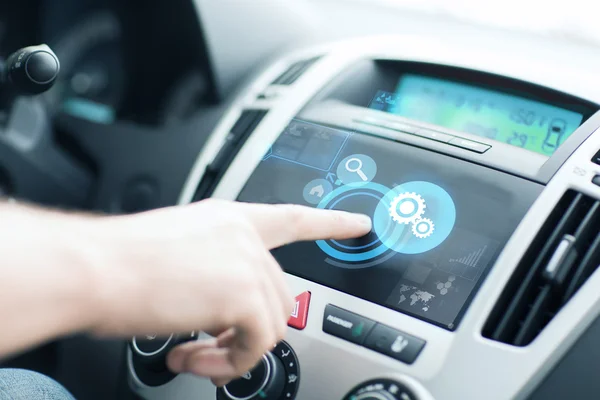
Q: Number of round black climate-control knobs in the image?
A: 3